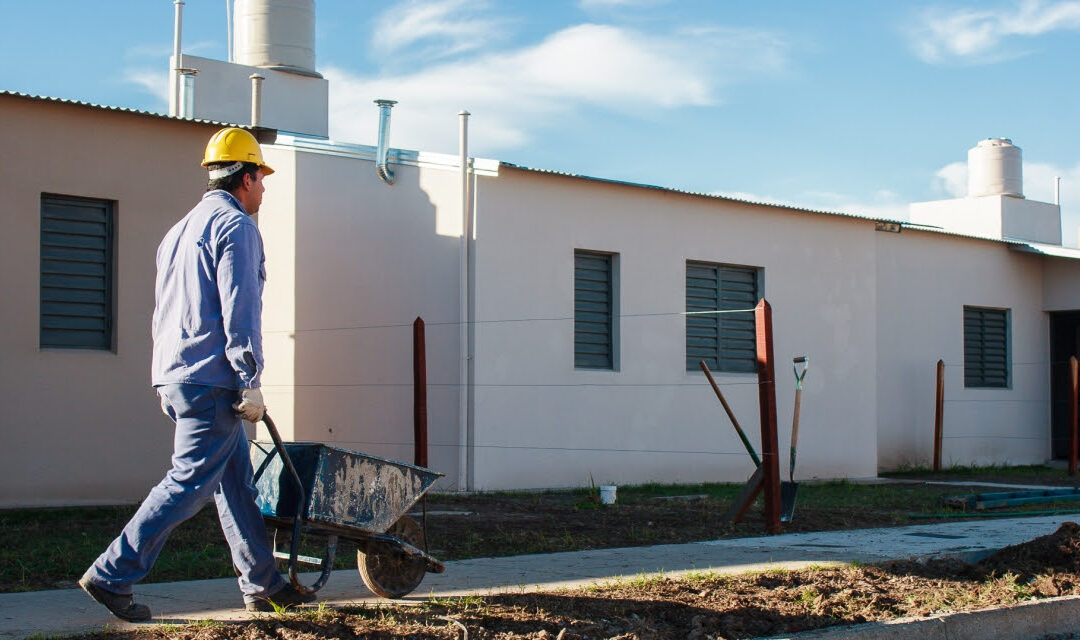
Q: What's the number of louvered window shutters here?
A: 4